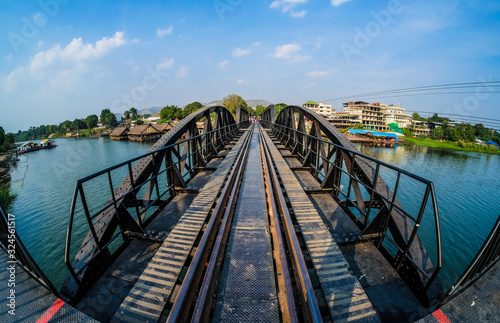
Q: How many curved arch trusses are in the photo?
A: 2